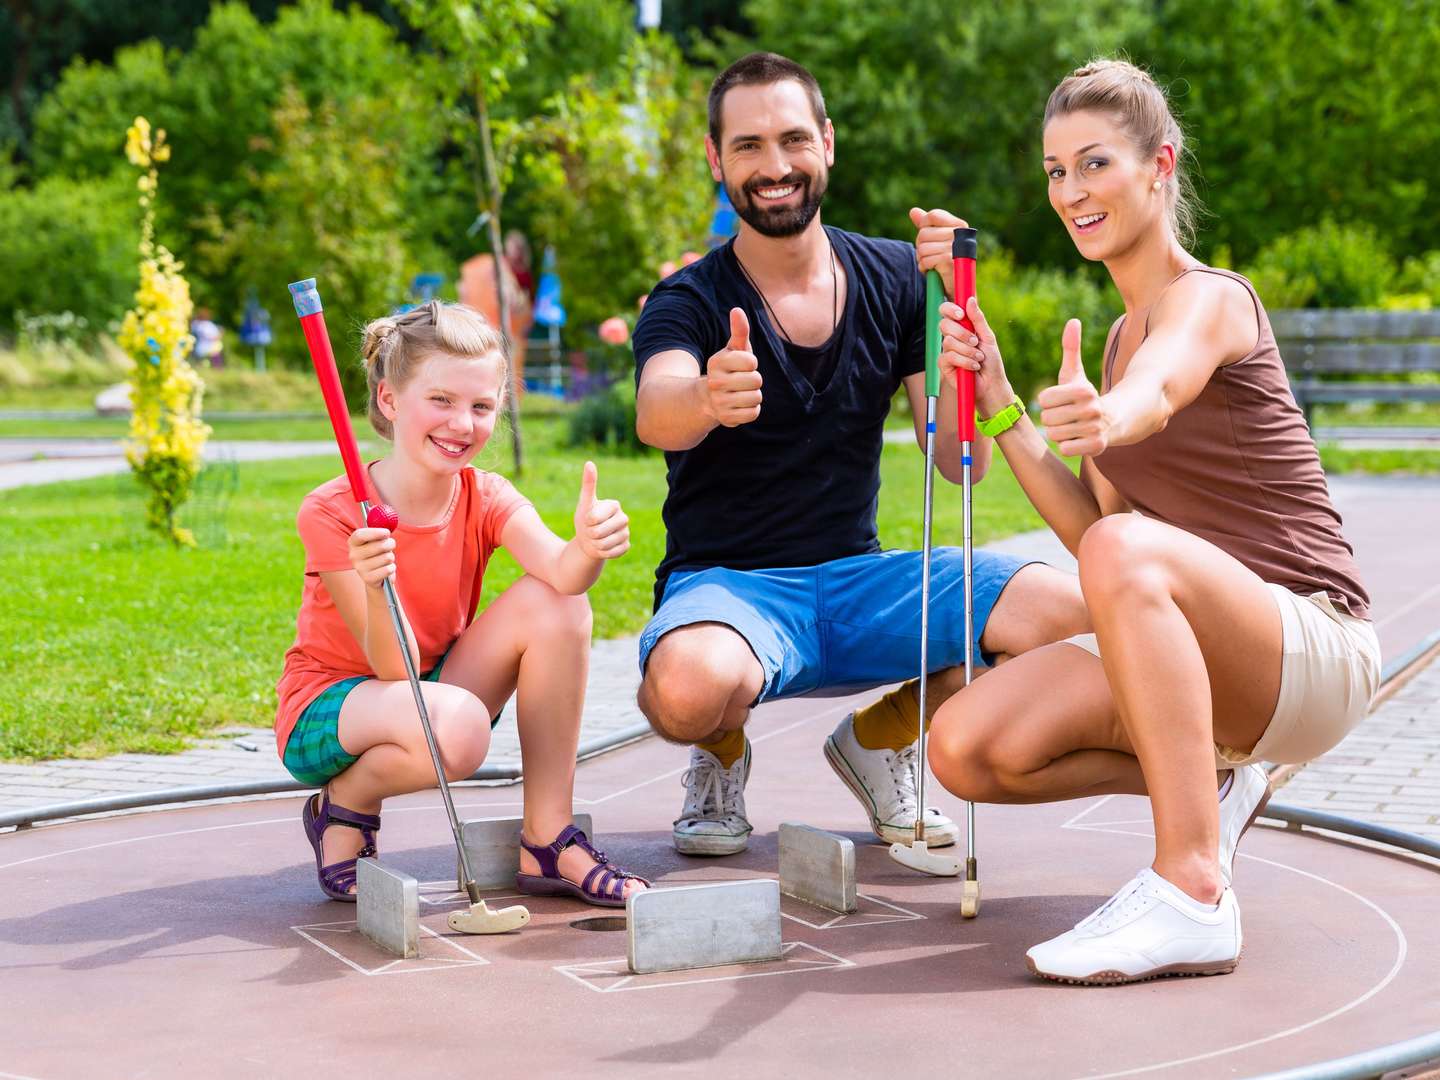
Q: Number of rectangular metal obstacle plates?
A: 4